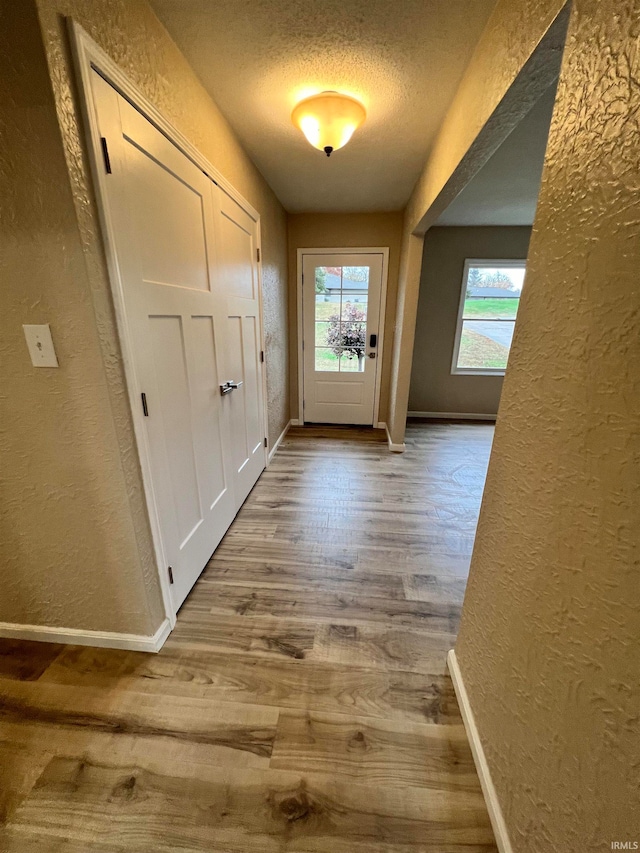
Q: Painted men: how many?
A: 0